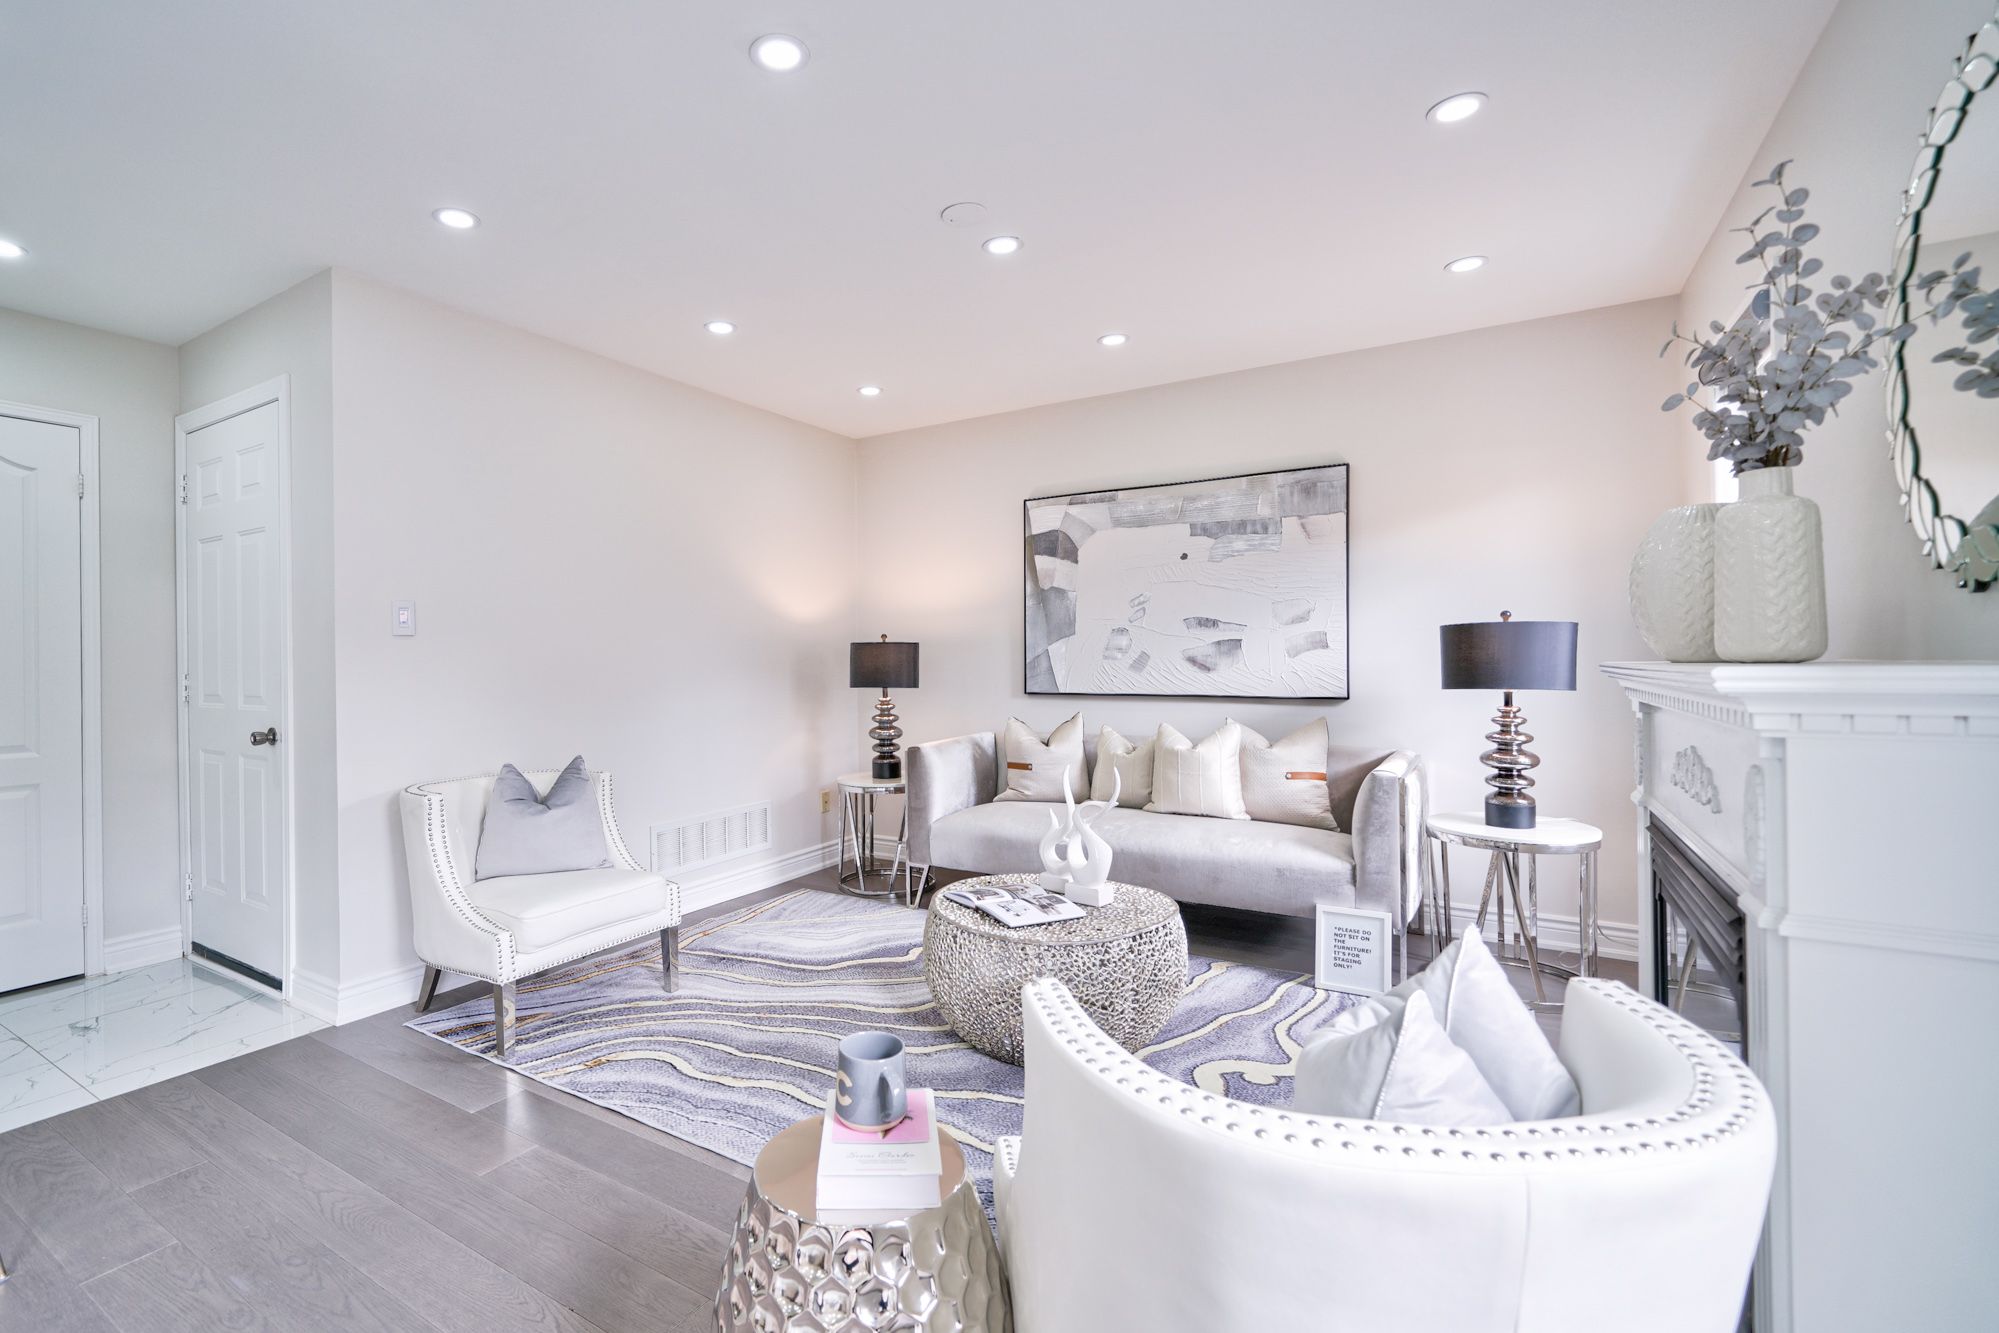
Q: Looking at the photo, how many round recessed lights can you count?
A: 9